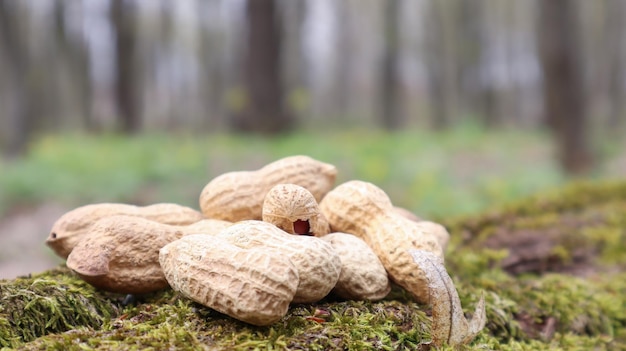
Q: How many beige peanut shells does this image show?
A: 9